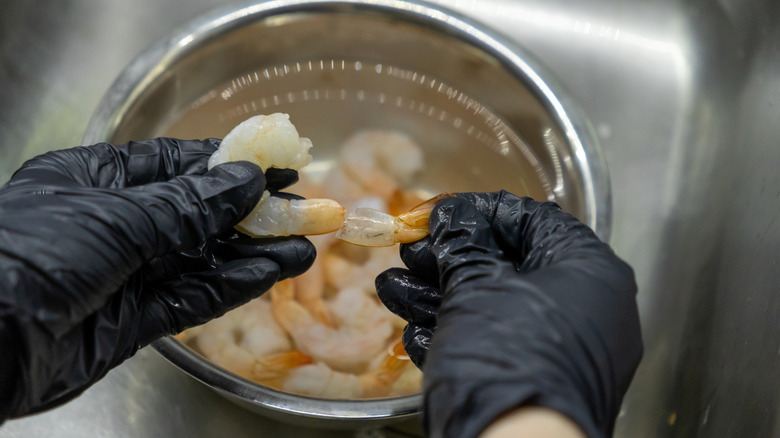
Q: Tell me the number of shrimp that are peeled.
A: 1